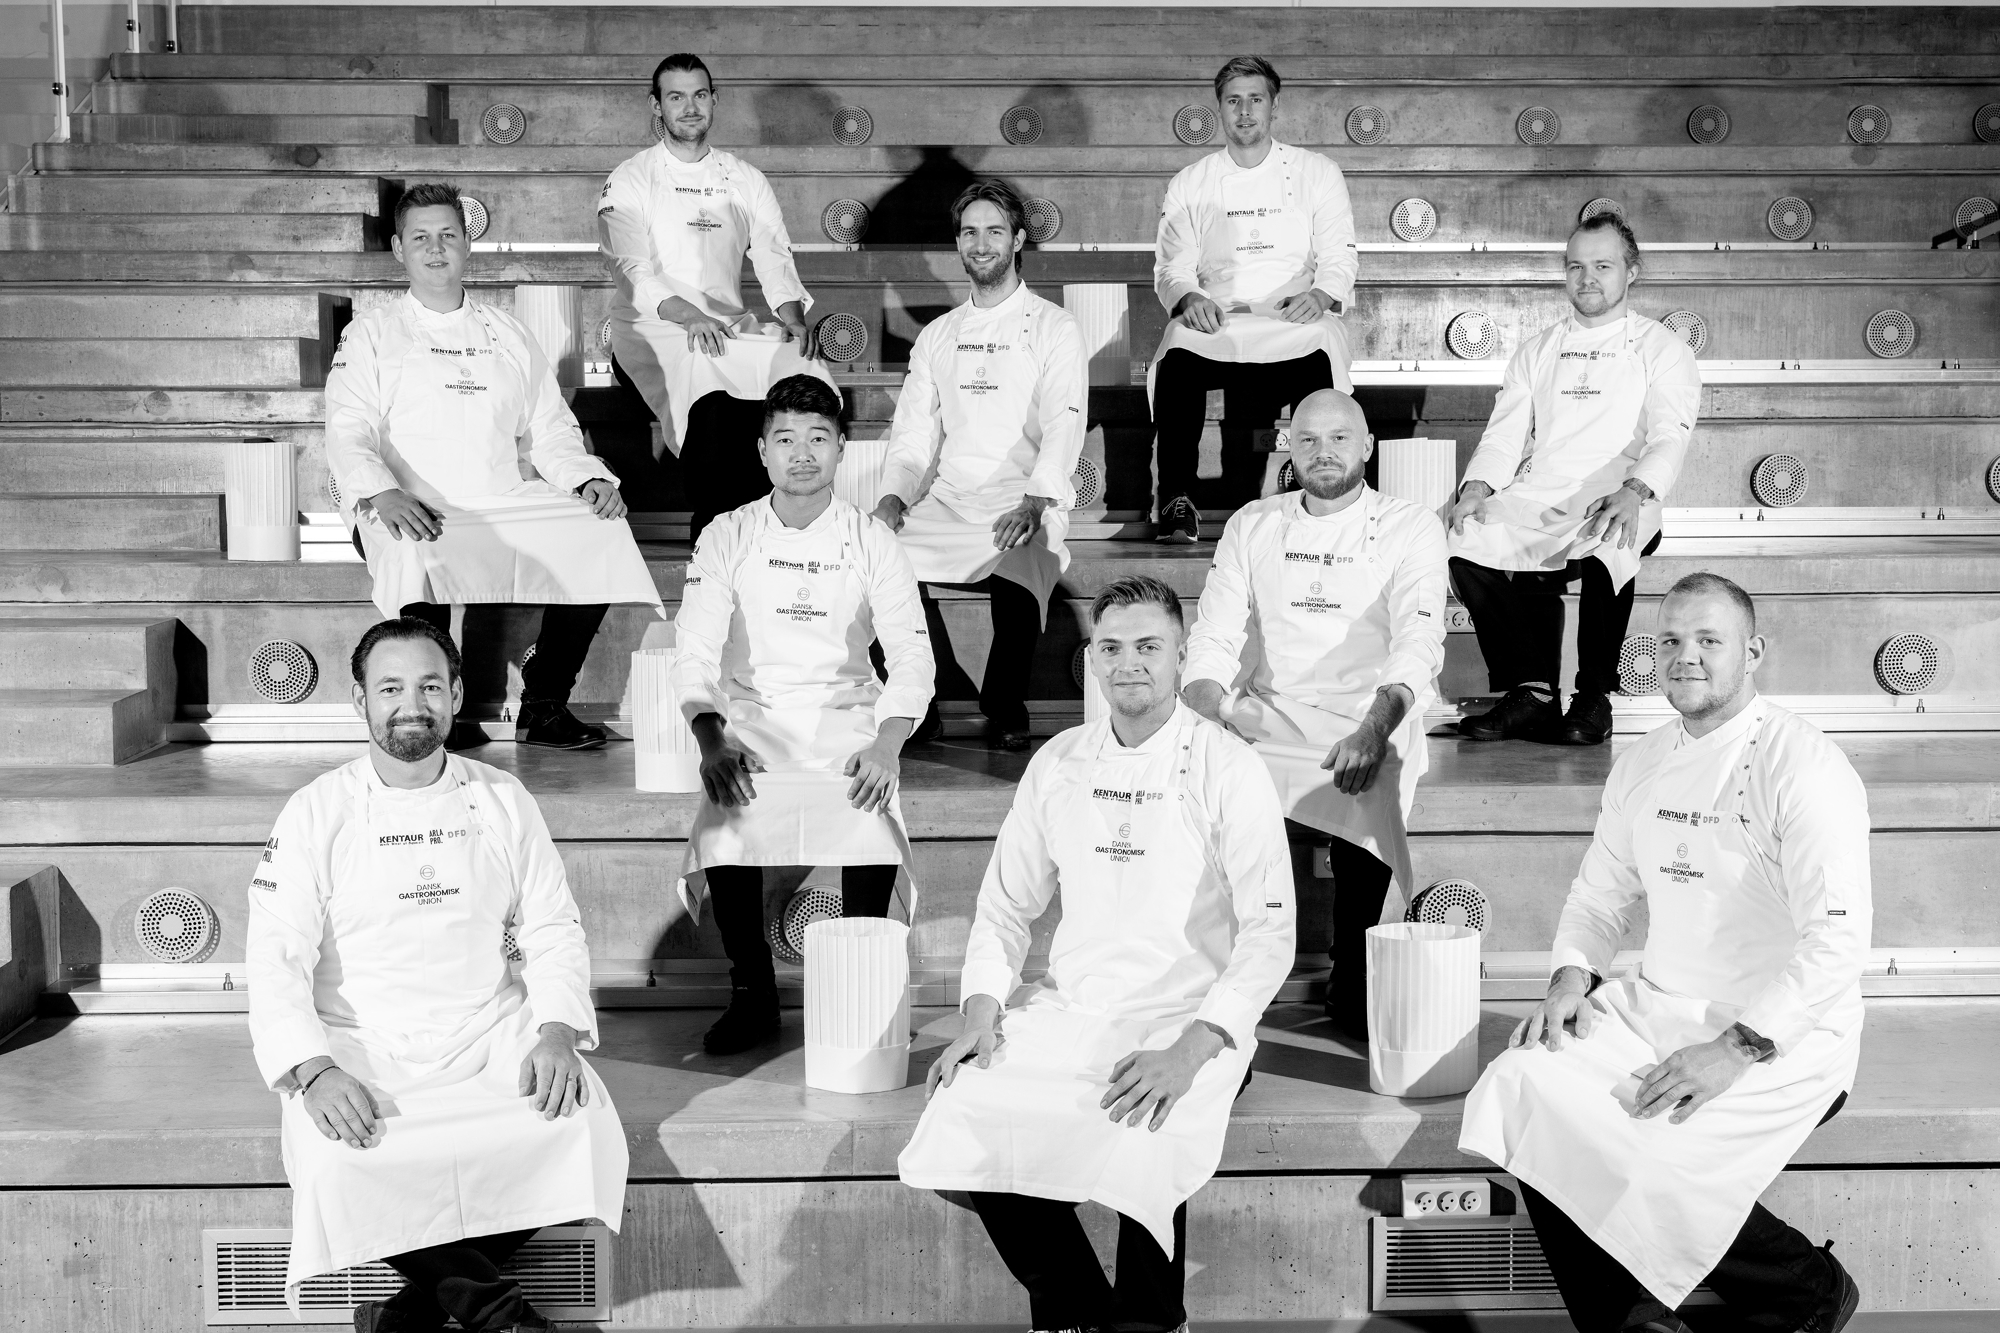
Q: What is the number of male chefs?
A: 10